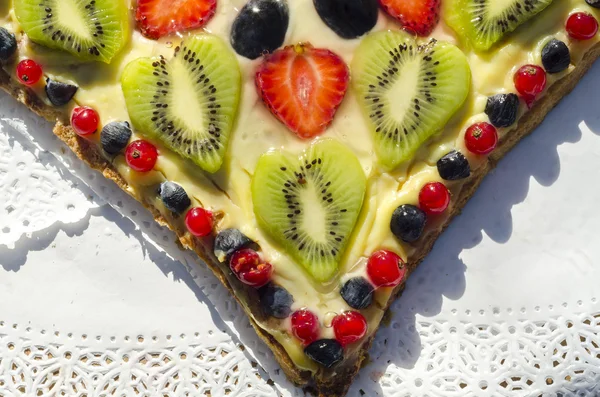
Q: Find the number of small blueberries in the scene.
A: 13